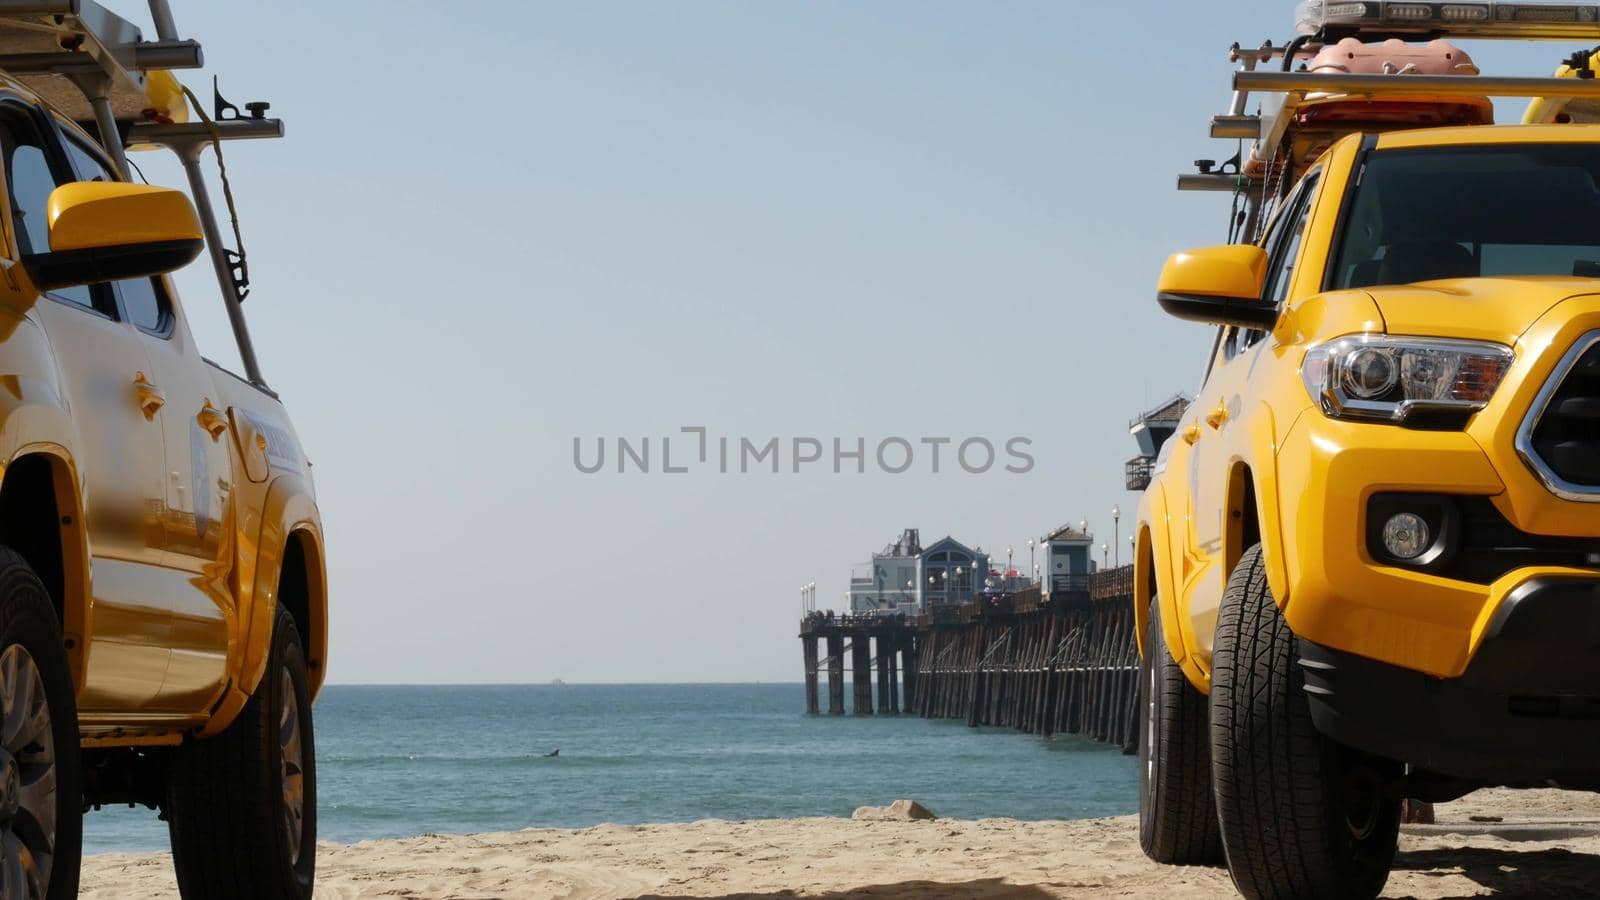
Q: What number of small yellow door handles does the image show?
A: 4